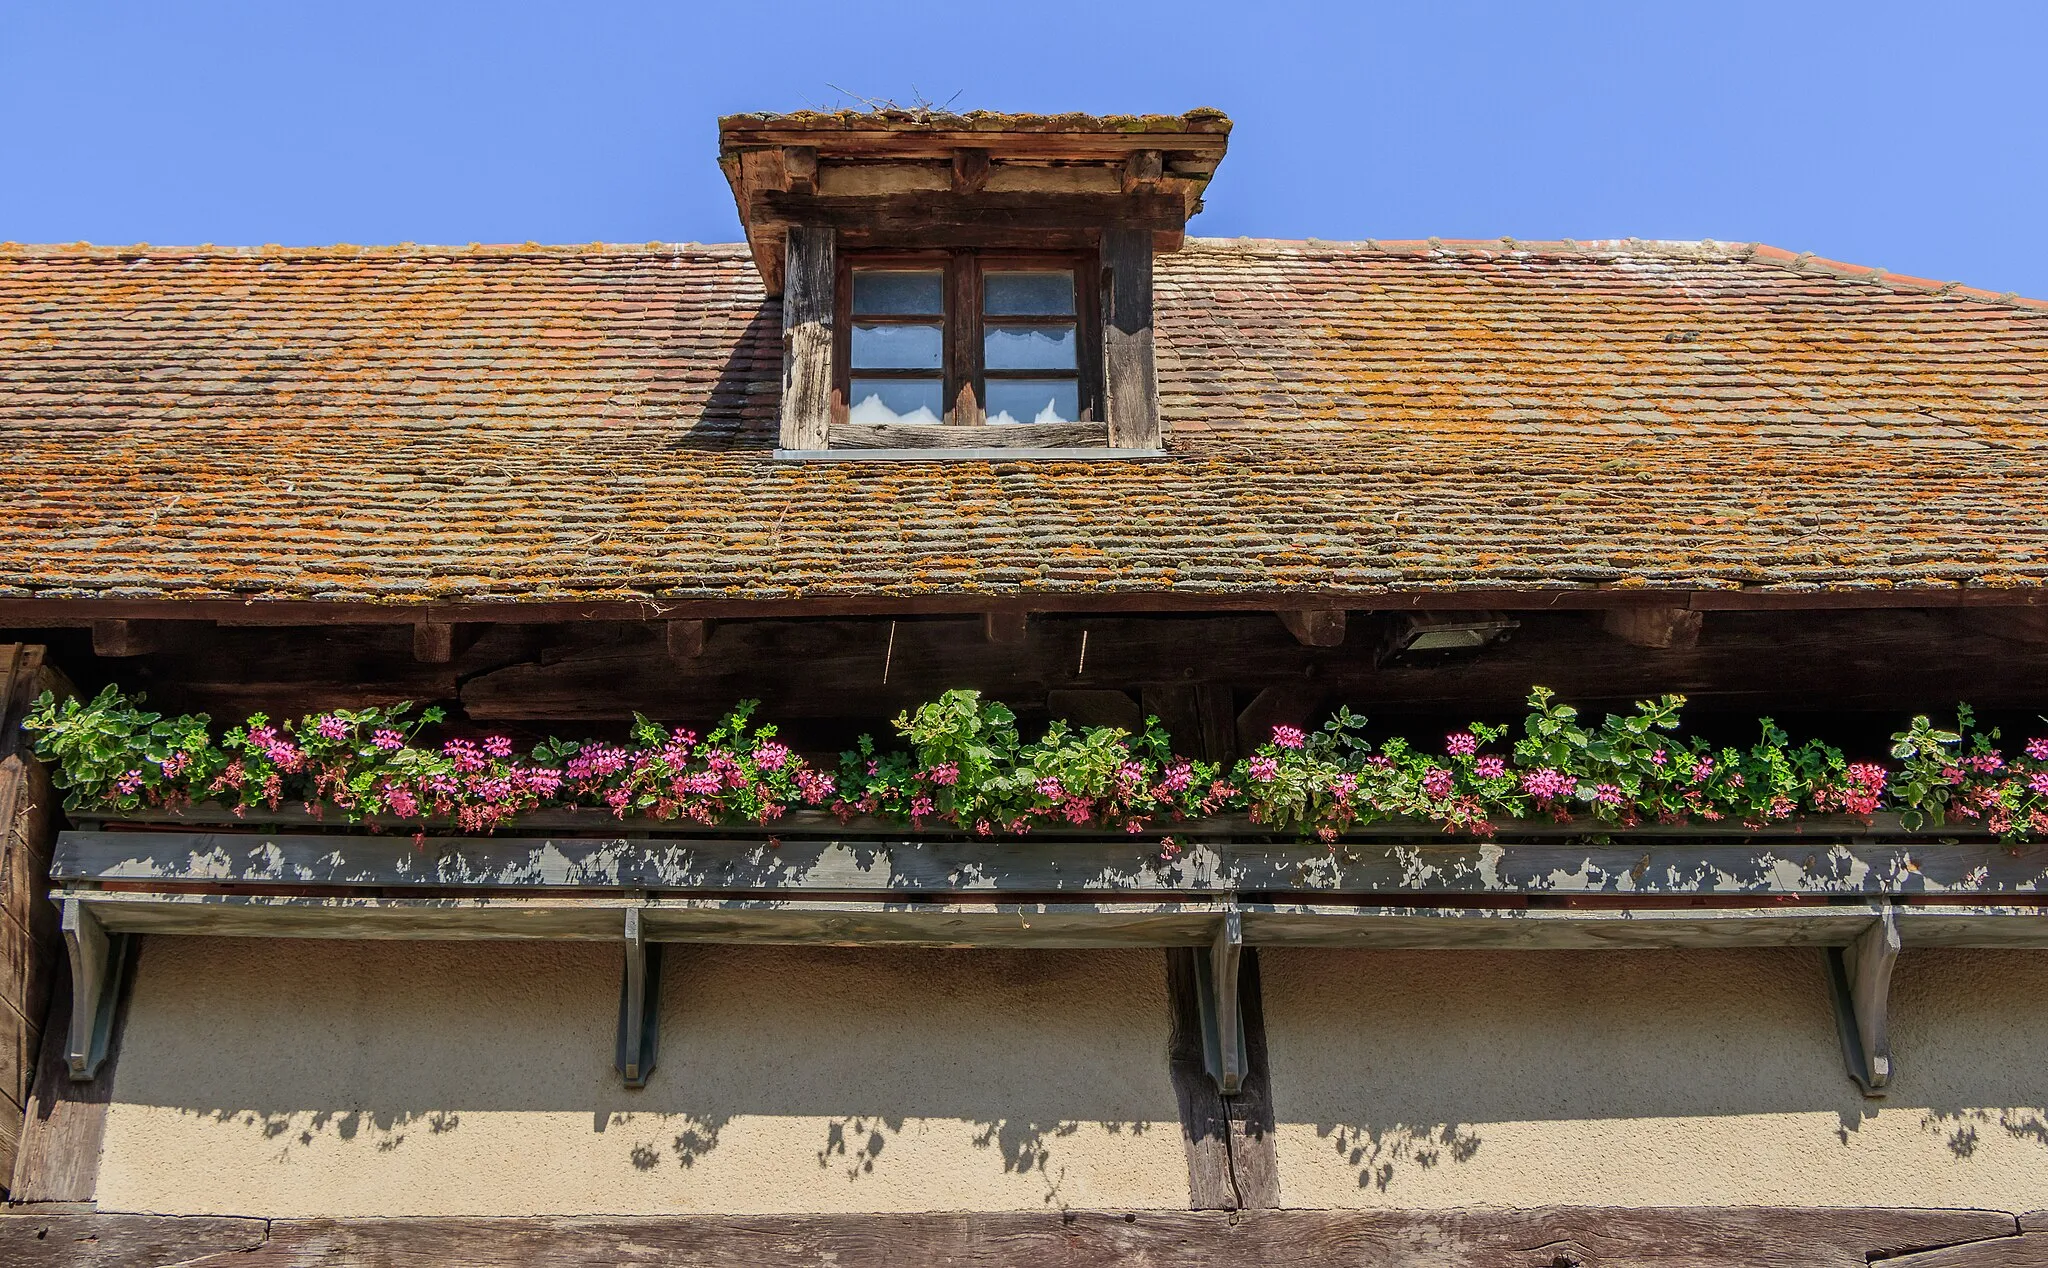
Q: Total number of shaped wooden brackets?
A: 4